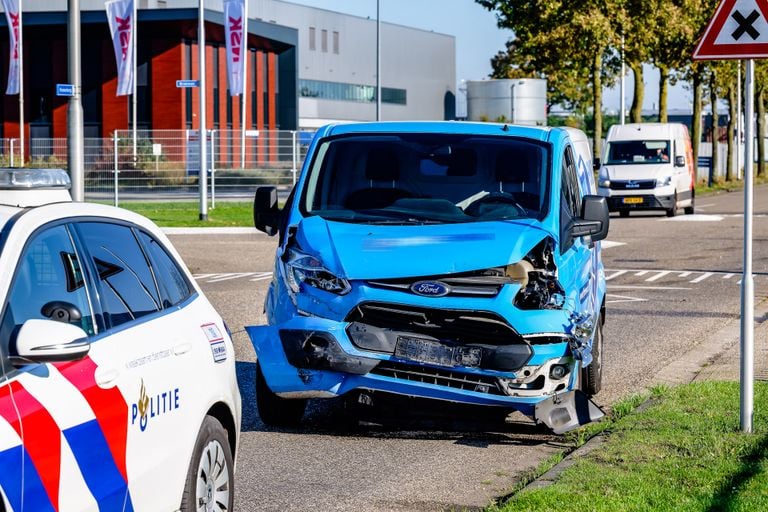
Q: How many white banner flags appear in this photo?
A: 3